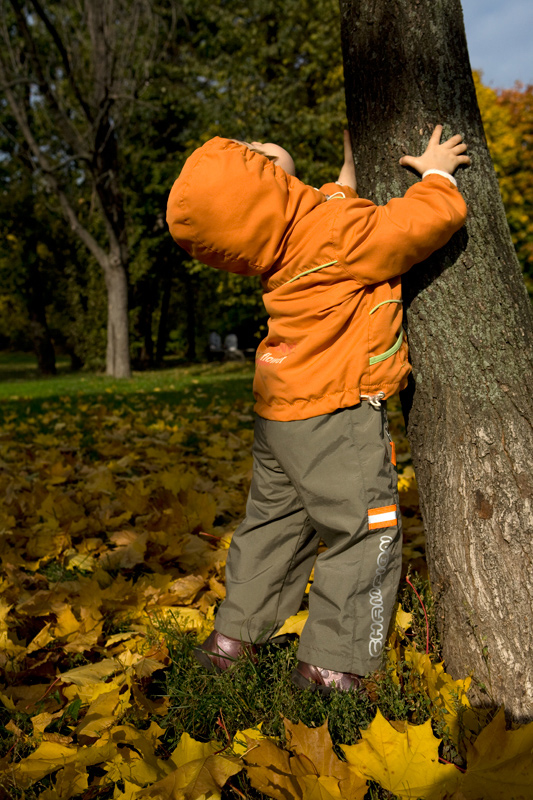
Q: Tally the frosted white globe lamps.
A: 0